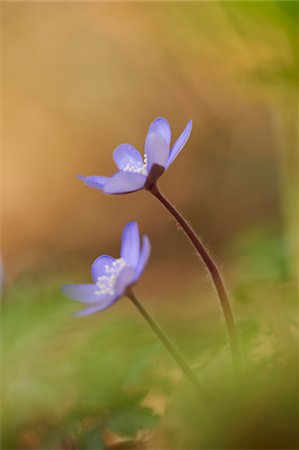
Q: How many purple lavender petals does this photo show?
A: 10